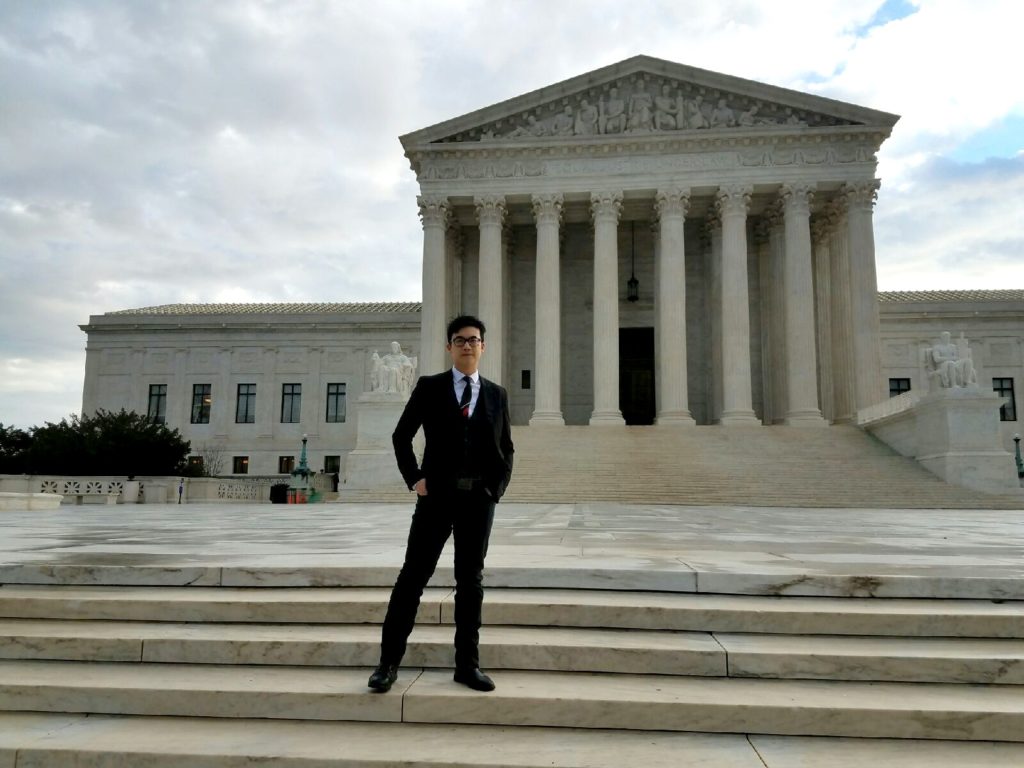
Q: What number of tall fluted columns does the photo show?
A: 8